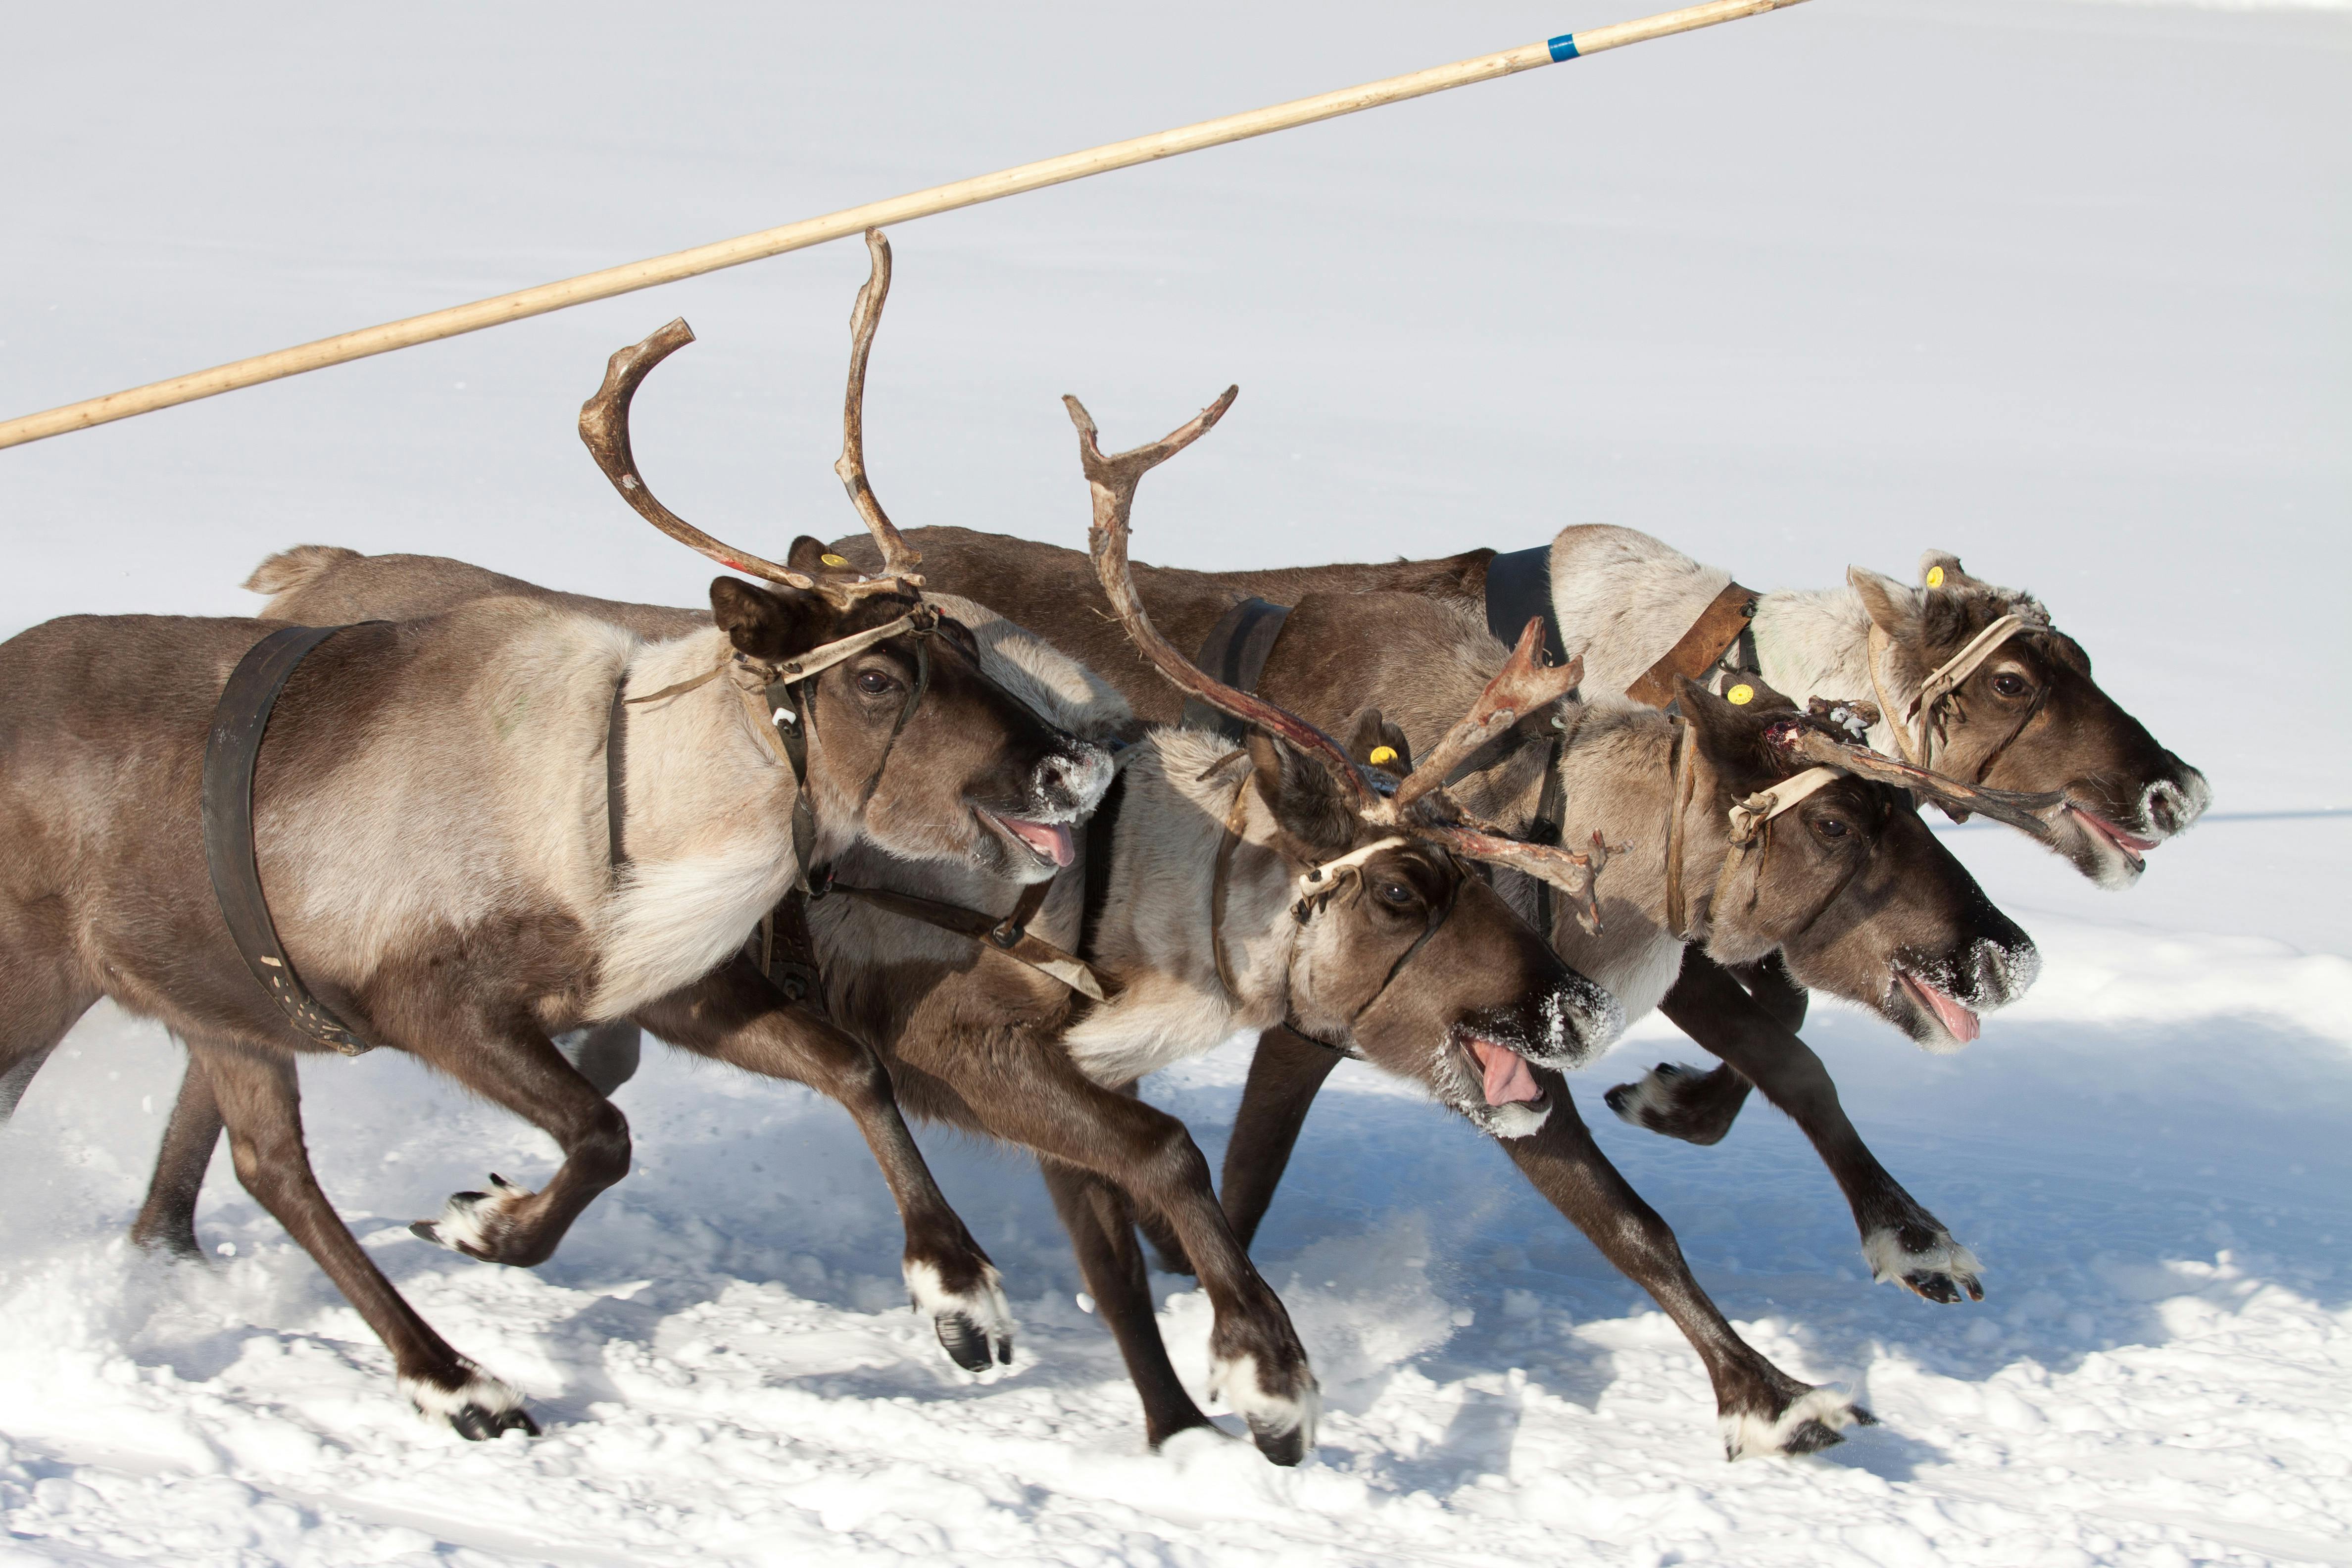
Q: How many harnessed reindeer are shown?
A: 4